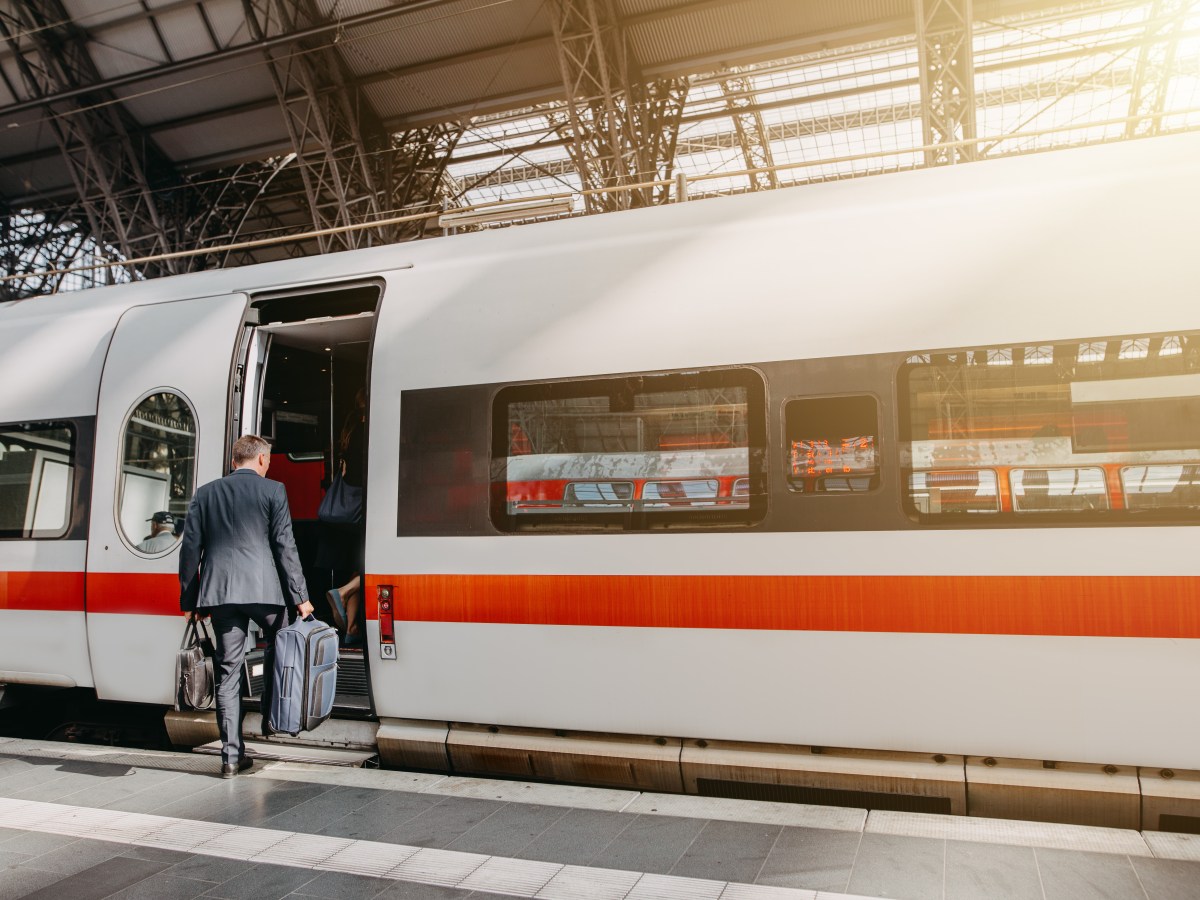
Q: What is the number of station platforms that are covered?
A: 1